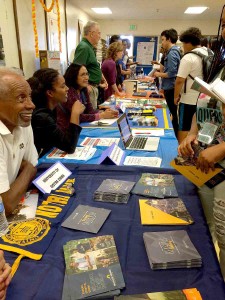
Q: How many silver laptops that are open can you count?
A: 1